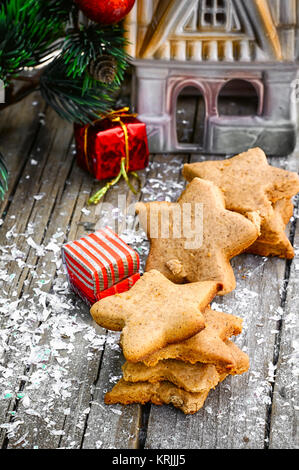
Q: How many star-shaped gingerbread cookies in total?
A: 7